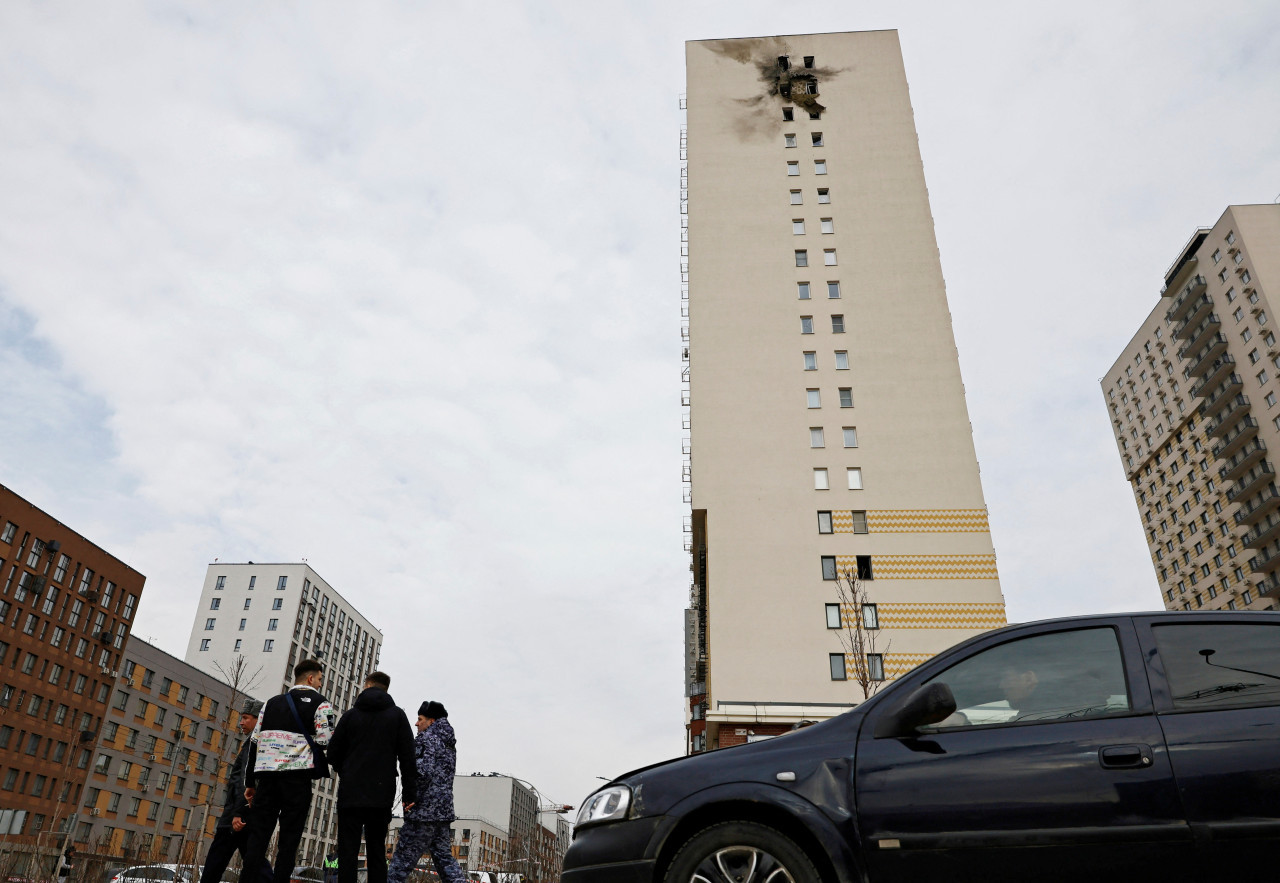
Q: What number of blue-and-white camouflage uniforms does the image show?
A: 1